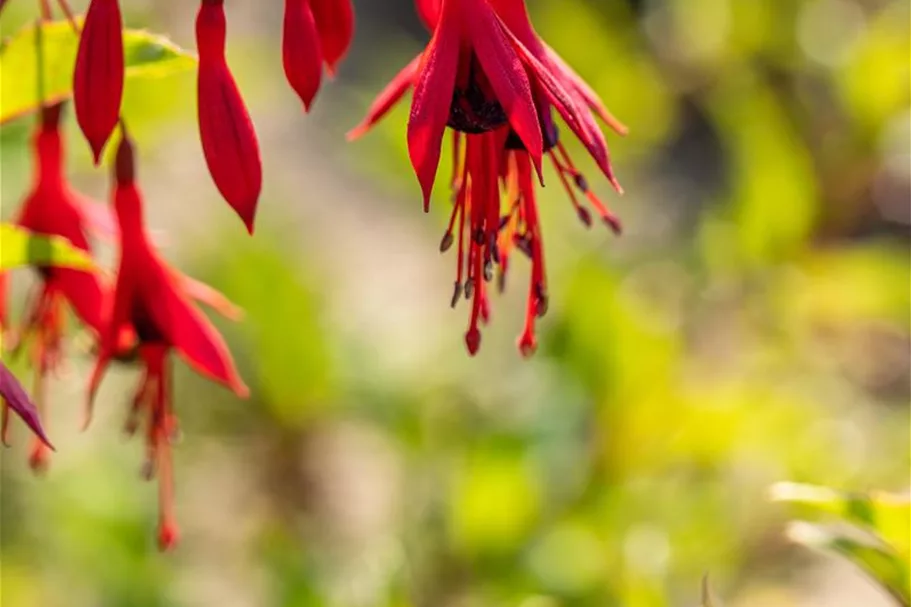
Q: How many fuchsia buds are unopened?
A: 4